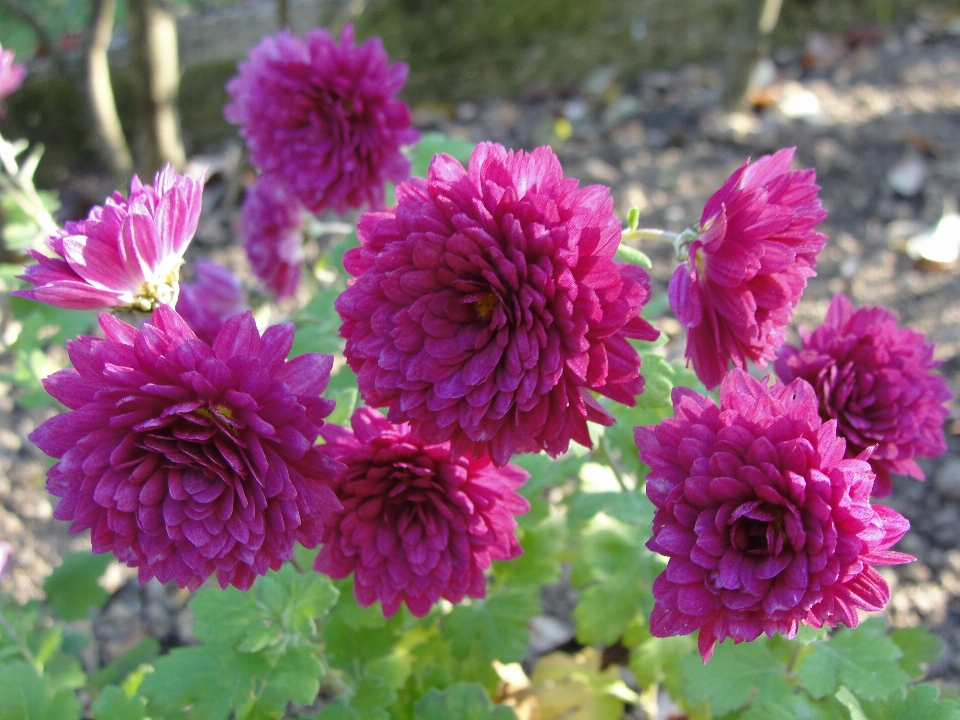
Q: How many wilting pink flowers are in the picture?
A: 0